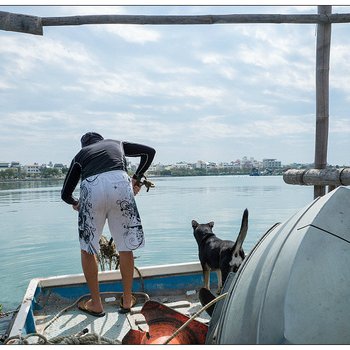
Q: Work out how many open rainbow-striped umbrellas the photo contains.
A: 0